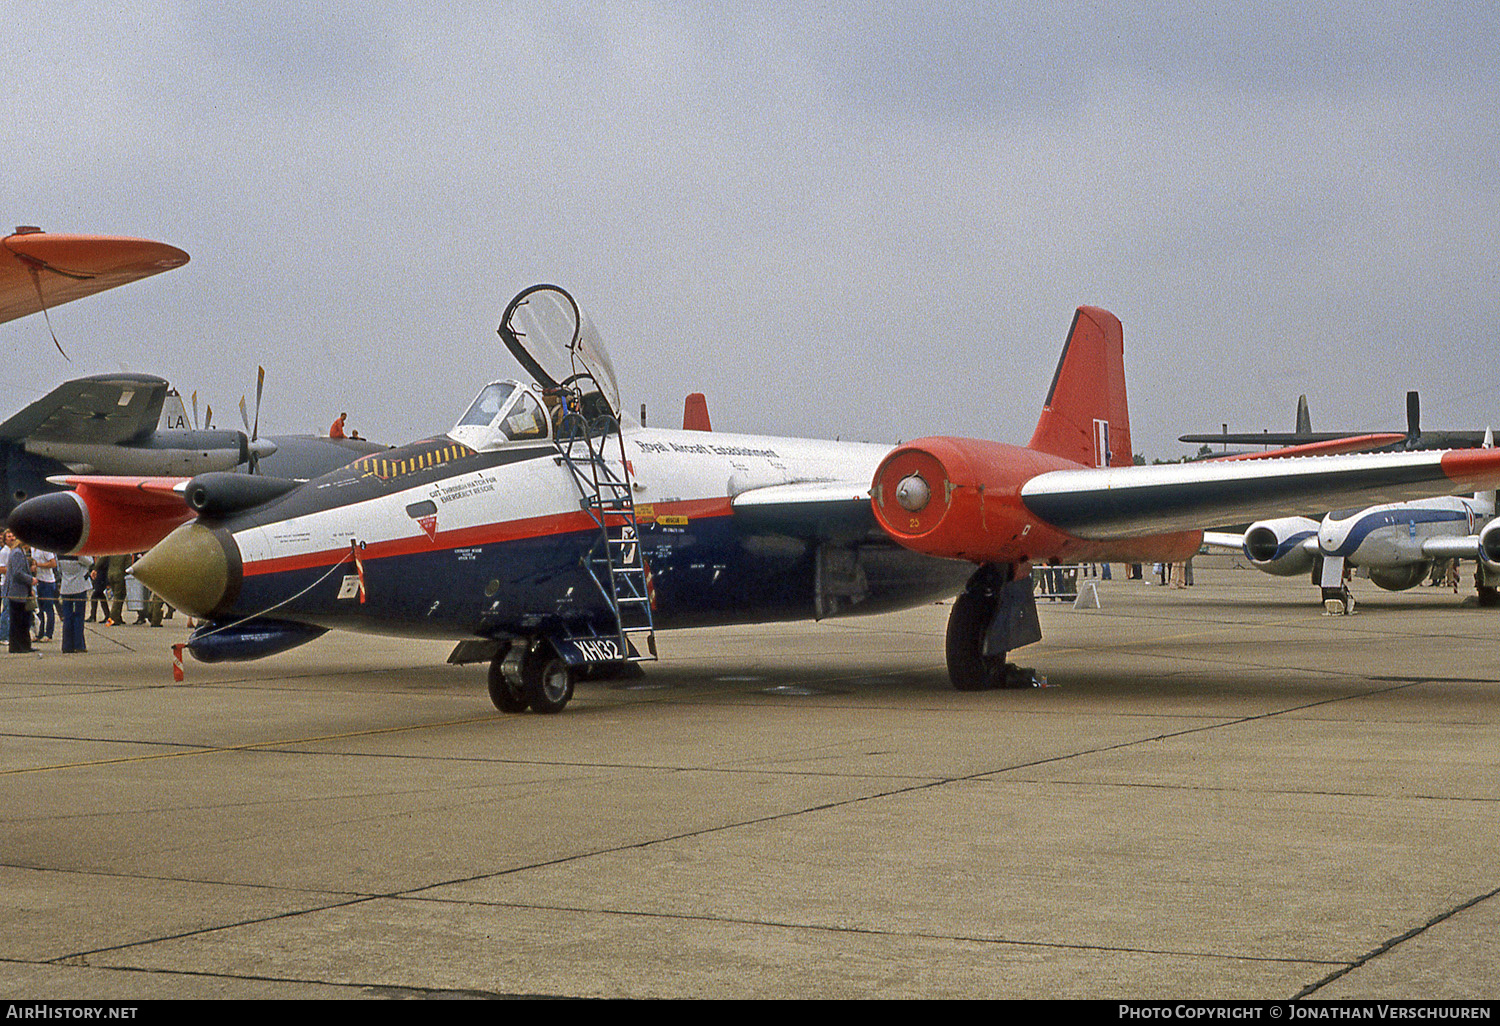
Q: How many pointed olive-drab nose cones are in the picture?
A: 1